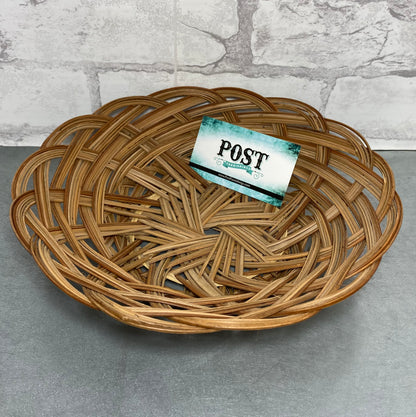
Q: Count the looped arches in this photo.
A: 14